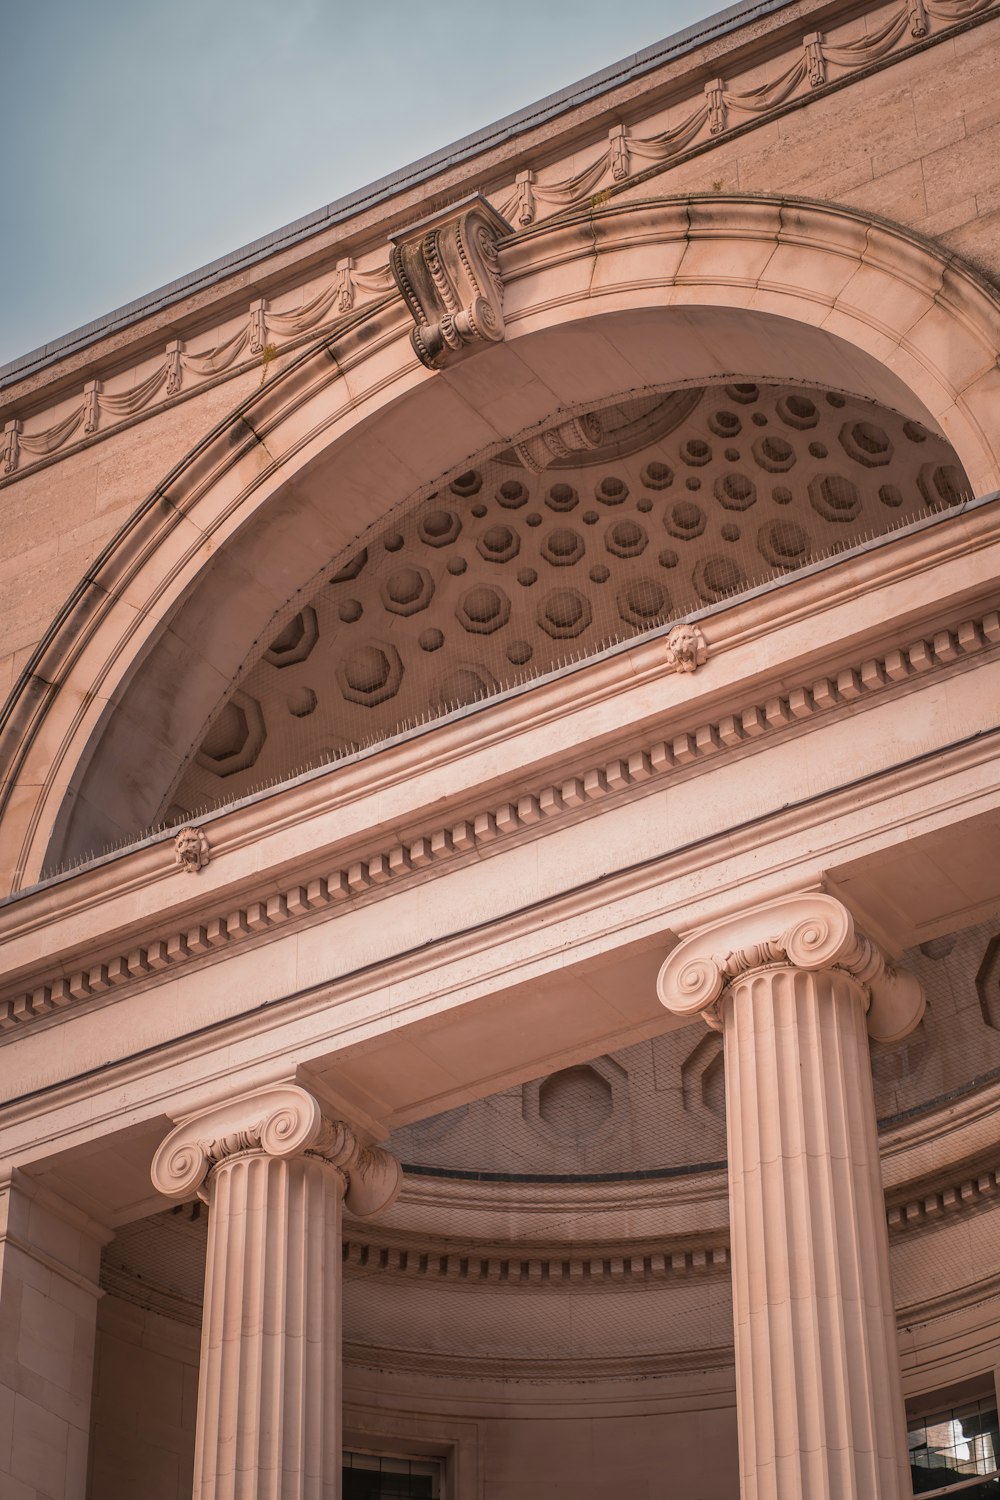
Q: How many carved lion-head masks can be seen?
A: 2